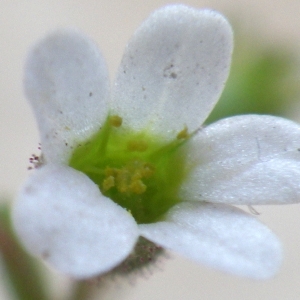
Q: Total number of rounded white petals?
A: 5